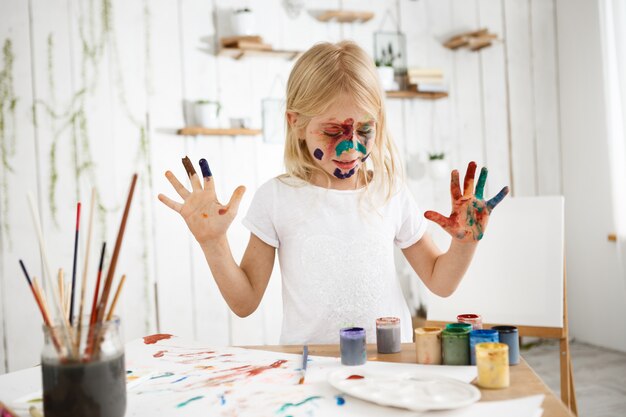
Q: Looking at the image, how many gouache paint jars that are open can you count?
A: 9